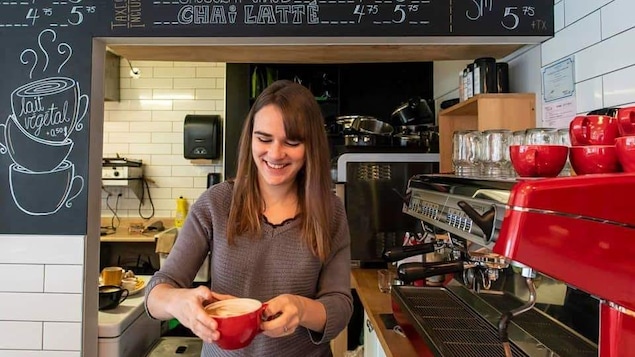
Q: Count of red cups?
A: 6